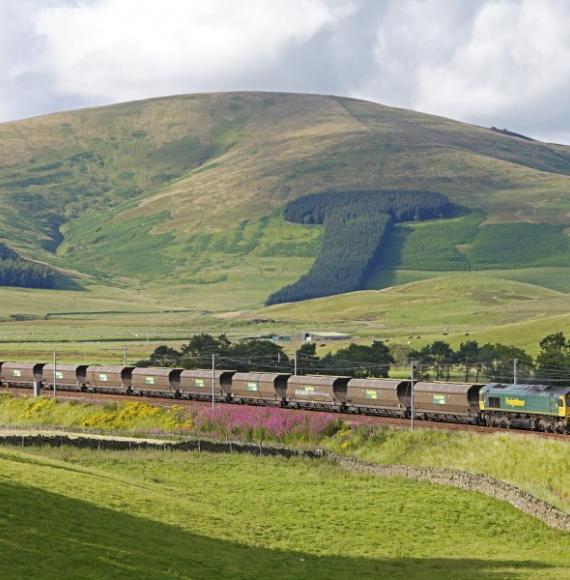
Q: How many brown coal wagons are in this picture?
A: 9